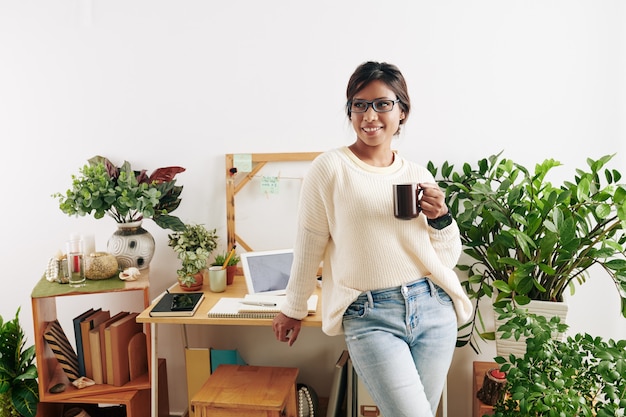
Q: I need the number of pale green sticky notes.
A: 2